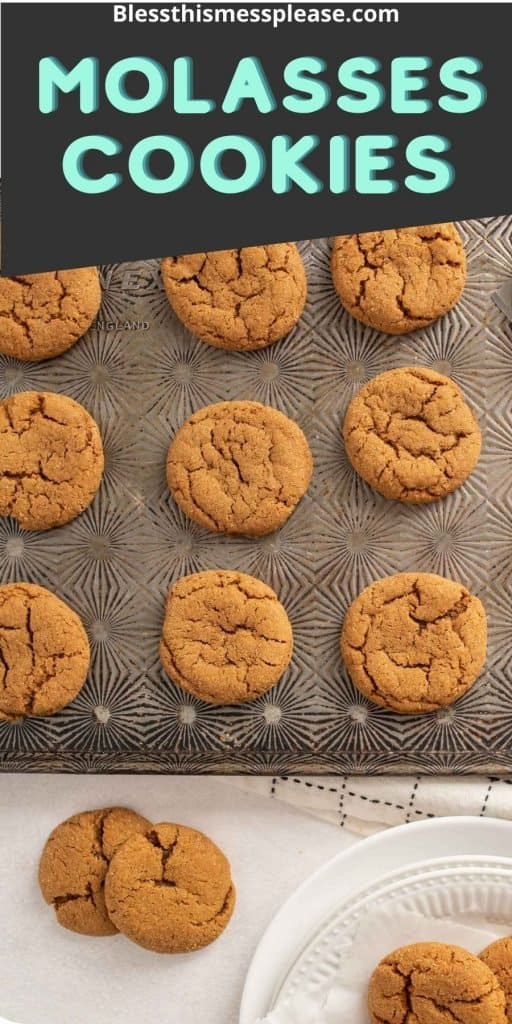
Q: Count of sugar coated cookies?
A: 13